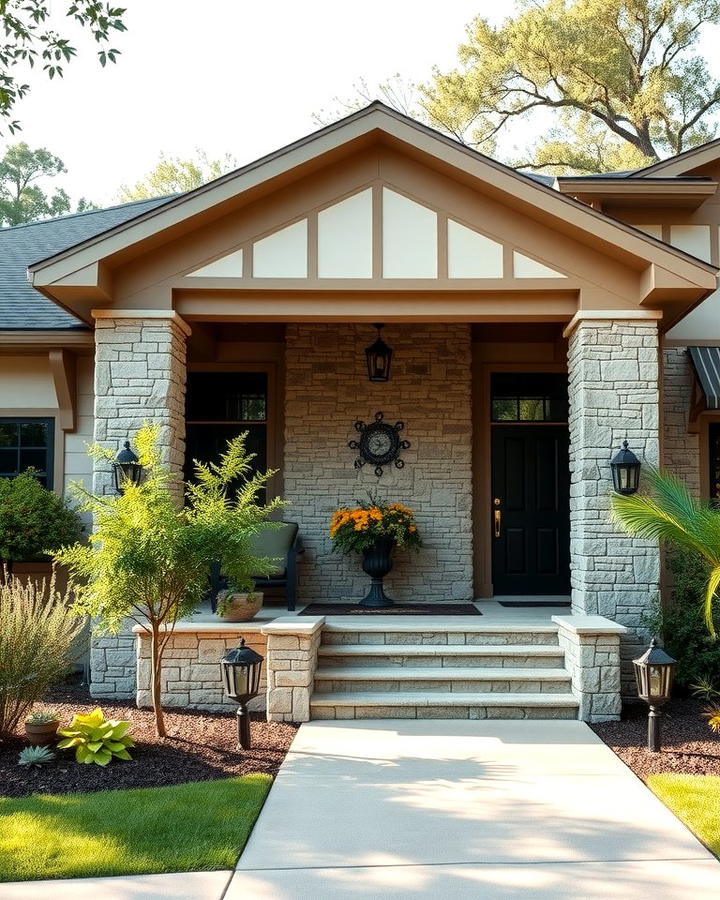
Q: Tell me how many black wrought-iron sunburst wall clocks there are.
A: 1